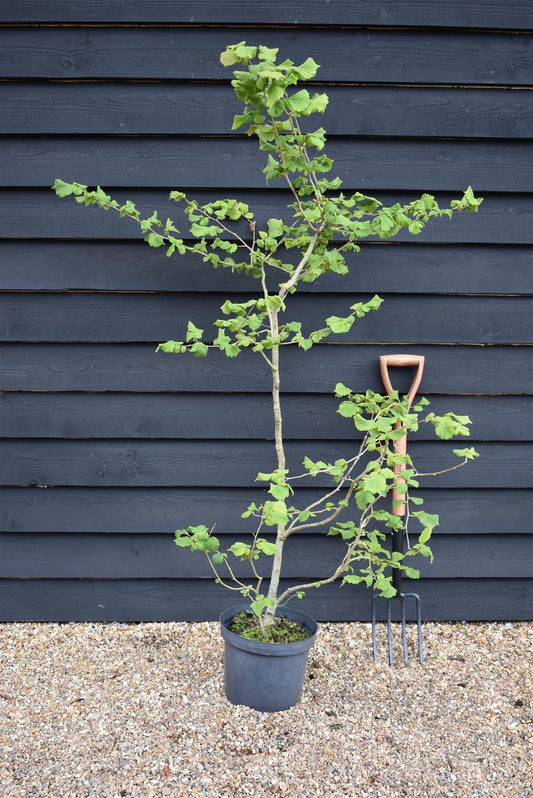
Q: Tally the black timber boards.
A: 13